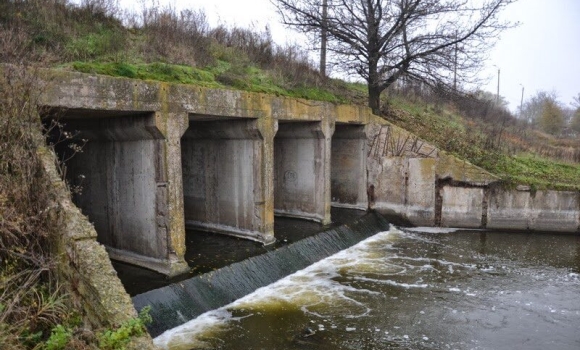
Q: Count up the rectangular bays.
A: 4